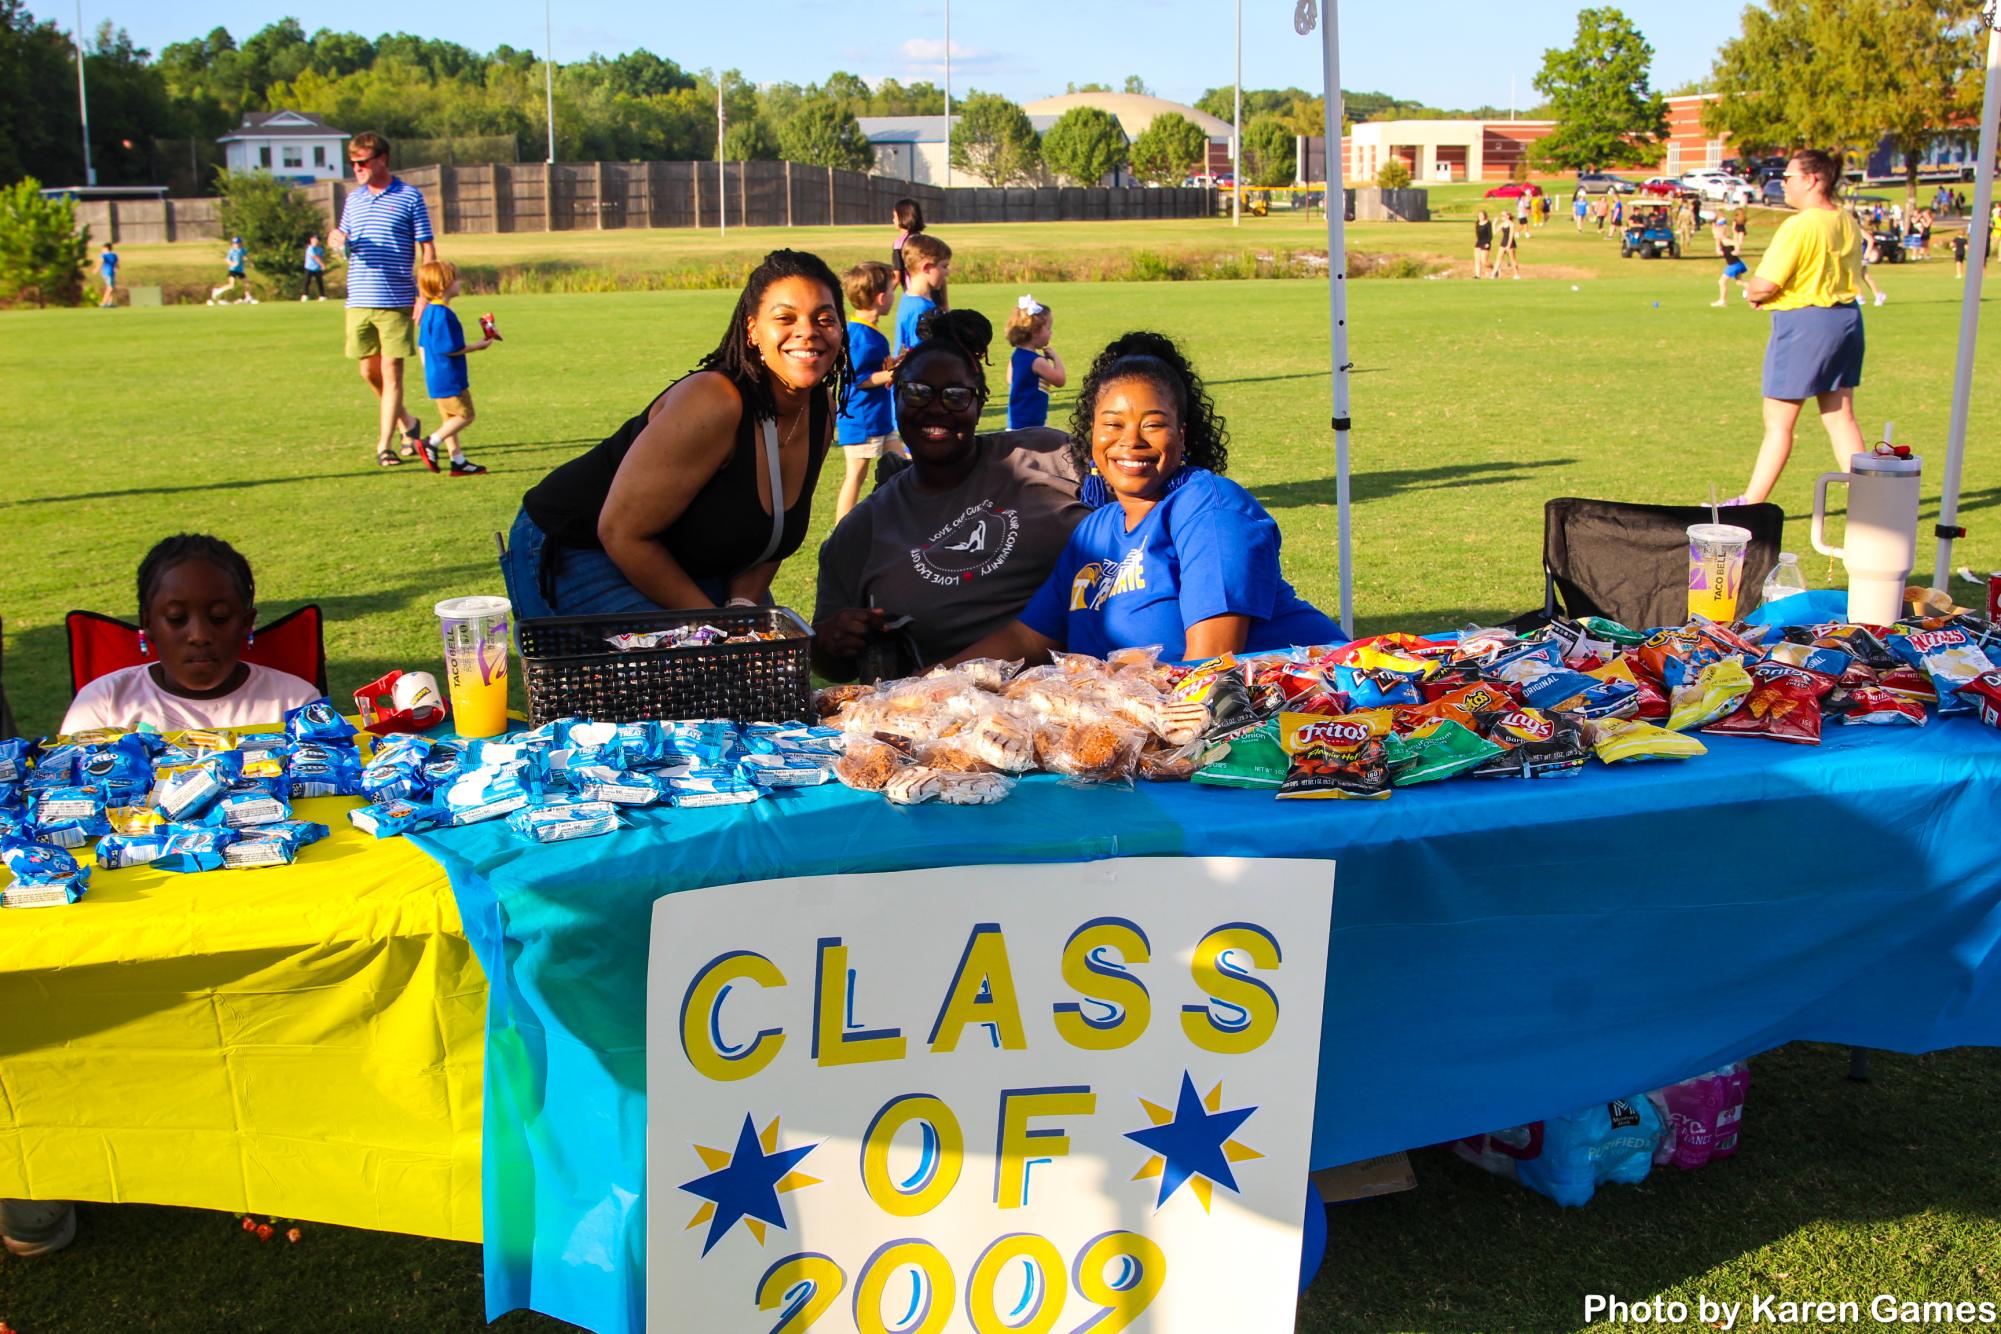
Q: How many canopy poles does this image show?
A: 2